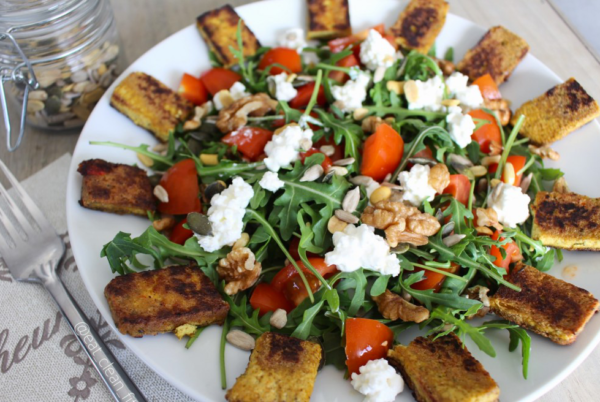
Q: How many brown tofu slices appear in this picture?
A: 12